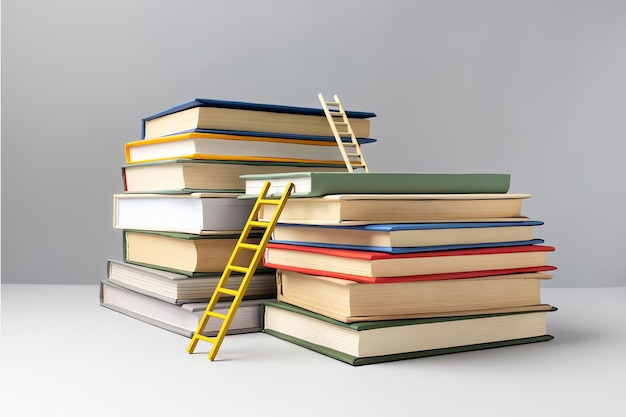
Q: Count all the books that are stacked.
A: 13